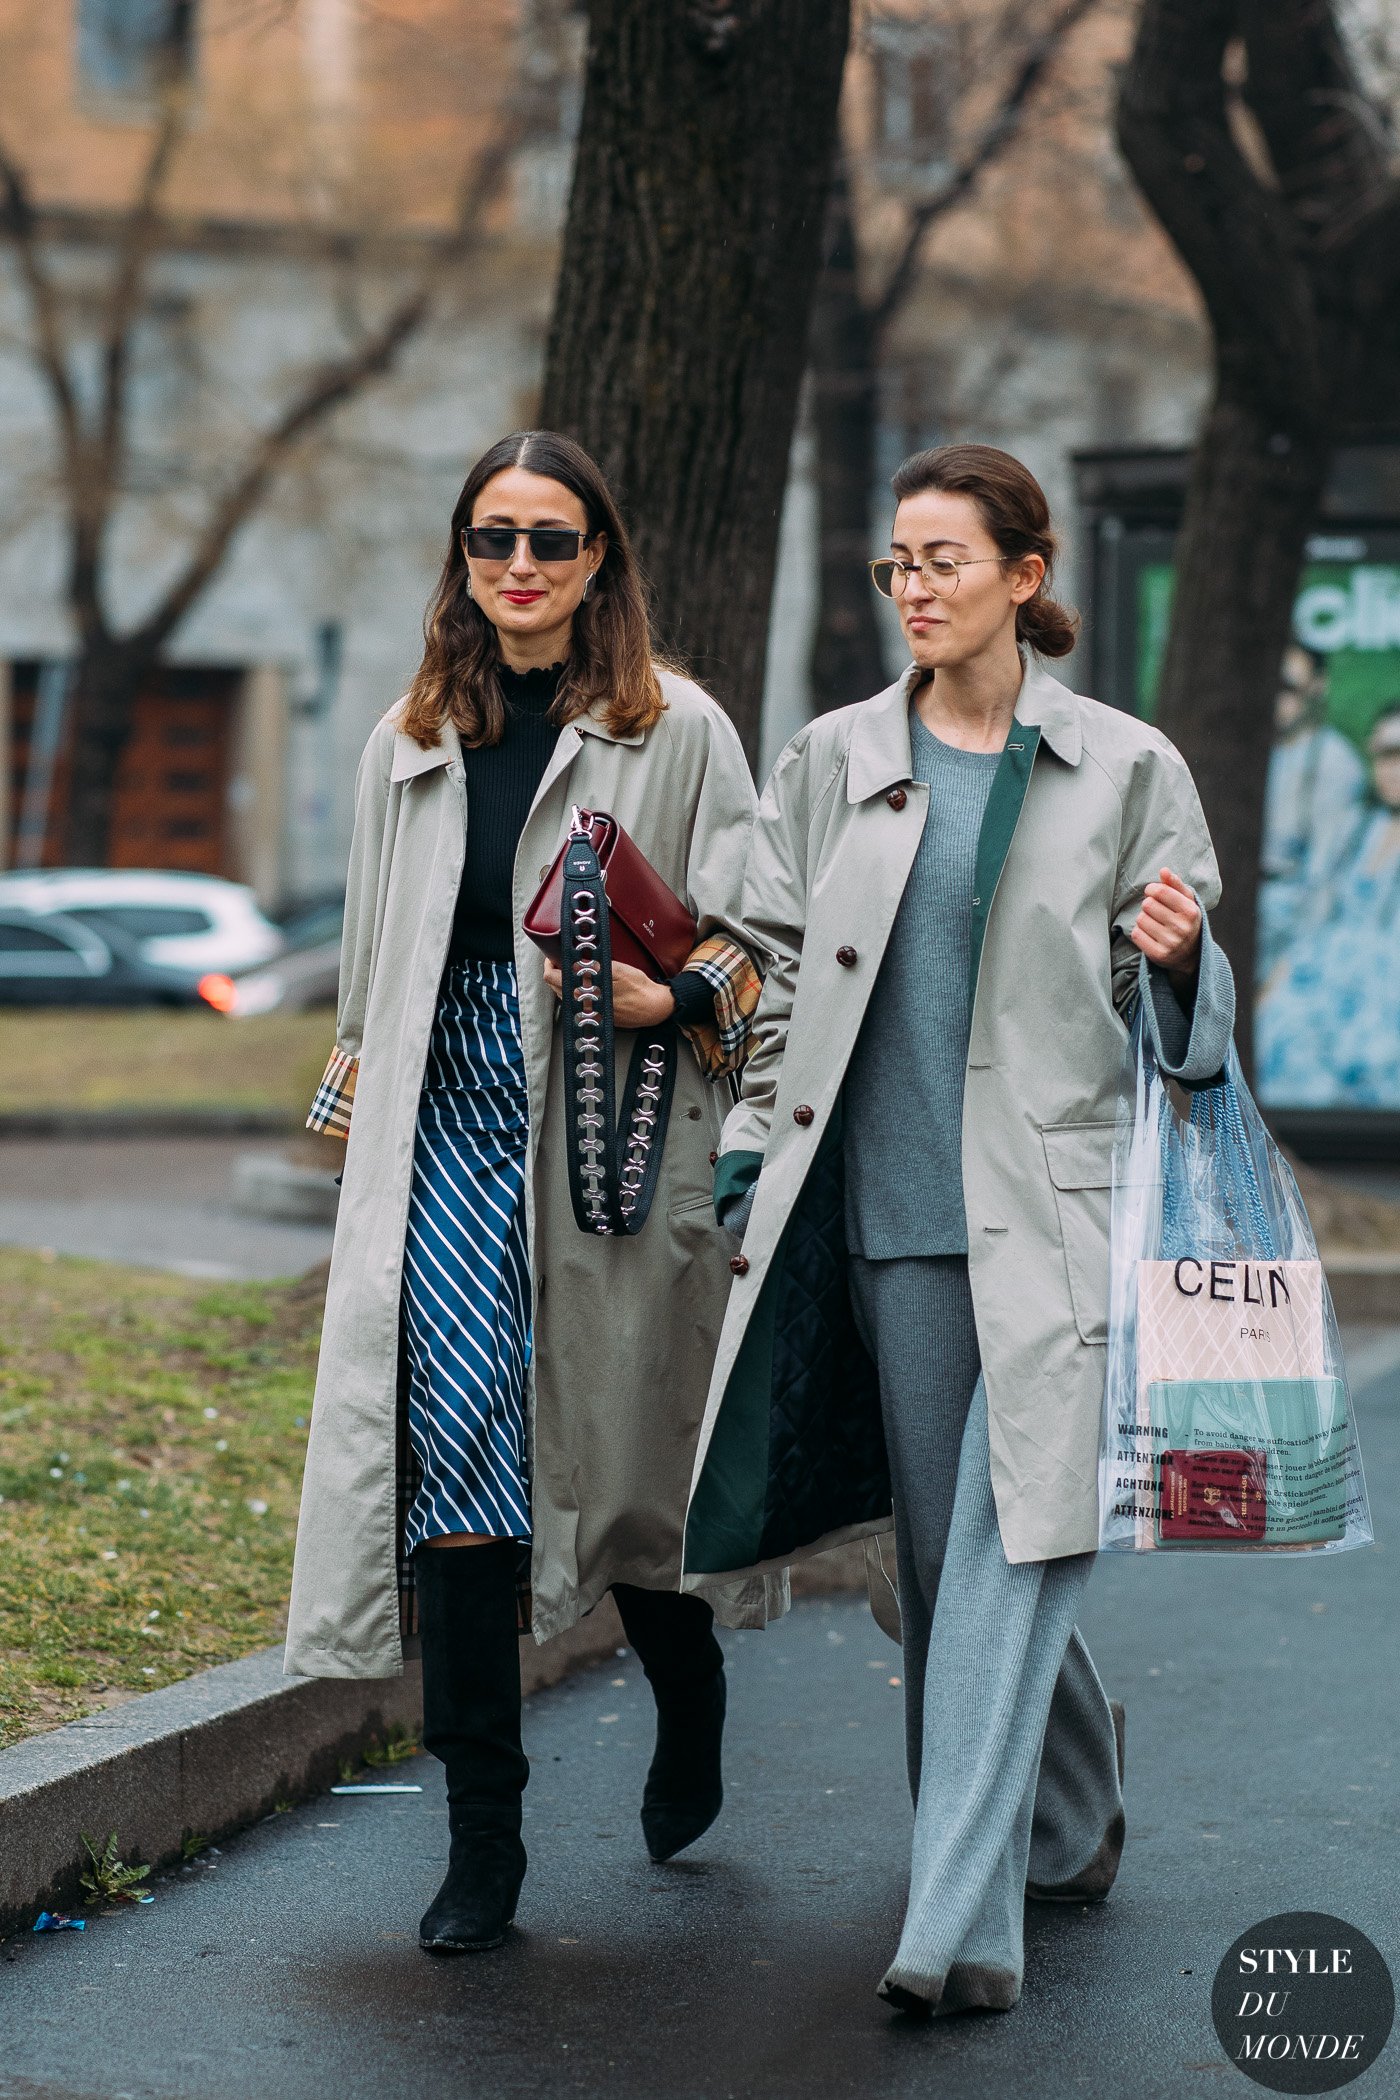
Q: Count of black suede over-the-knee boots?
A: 2